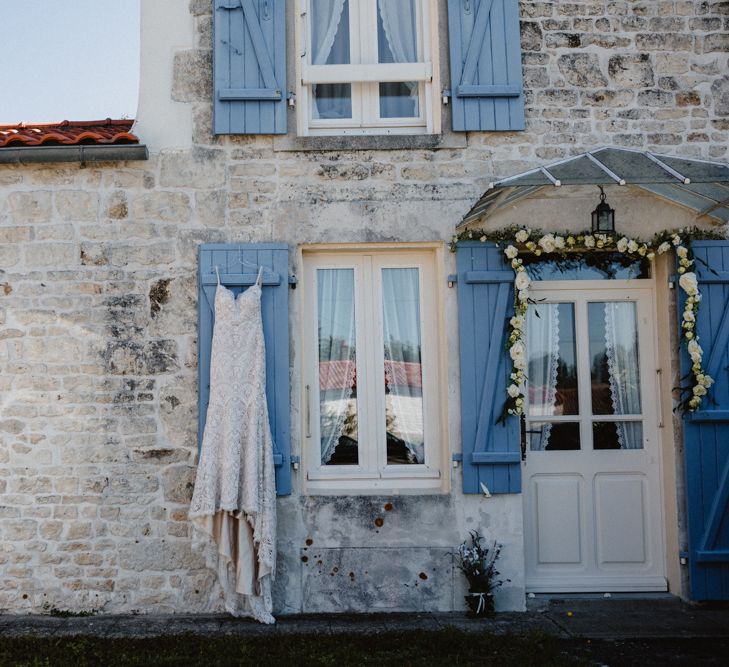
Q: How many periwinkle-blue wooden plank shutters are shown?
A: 5